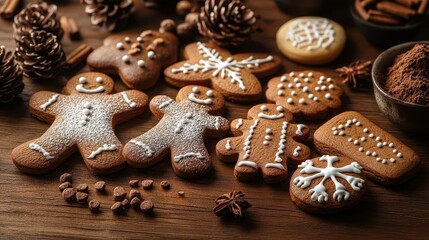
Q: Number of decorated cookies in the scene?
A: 9